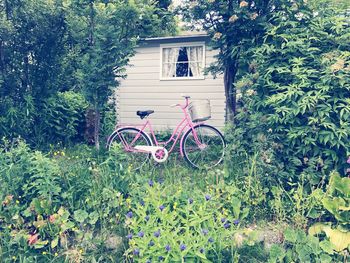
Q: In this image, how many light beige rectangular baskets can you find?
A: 1